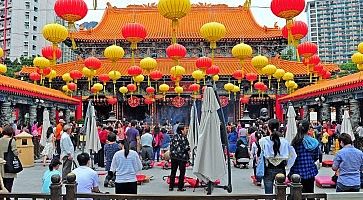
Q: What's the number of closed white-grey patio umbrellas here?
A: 6